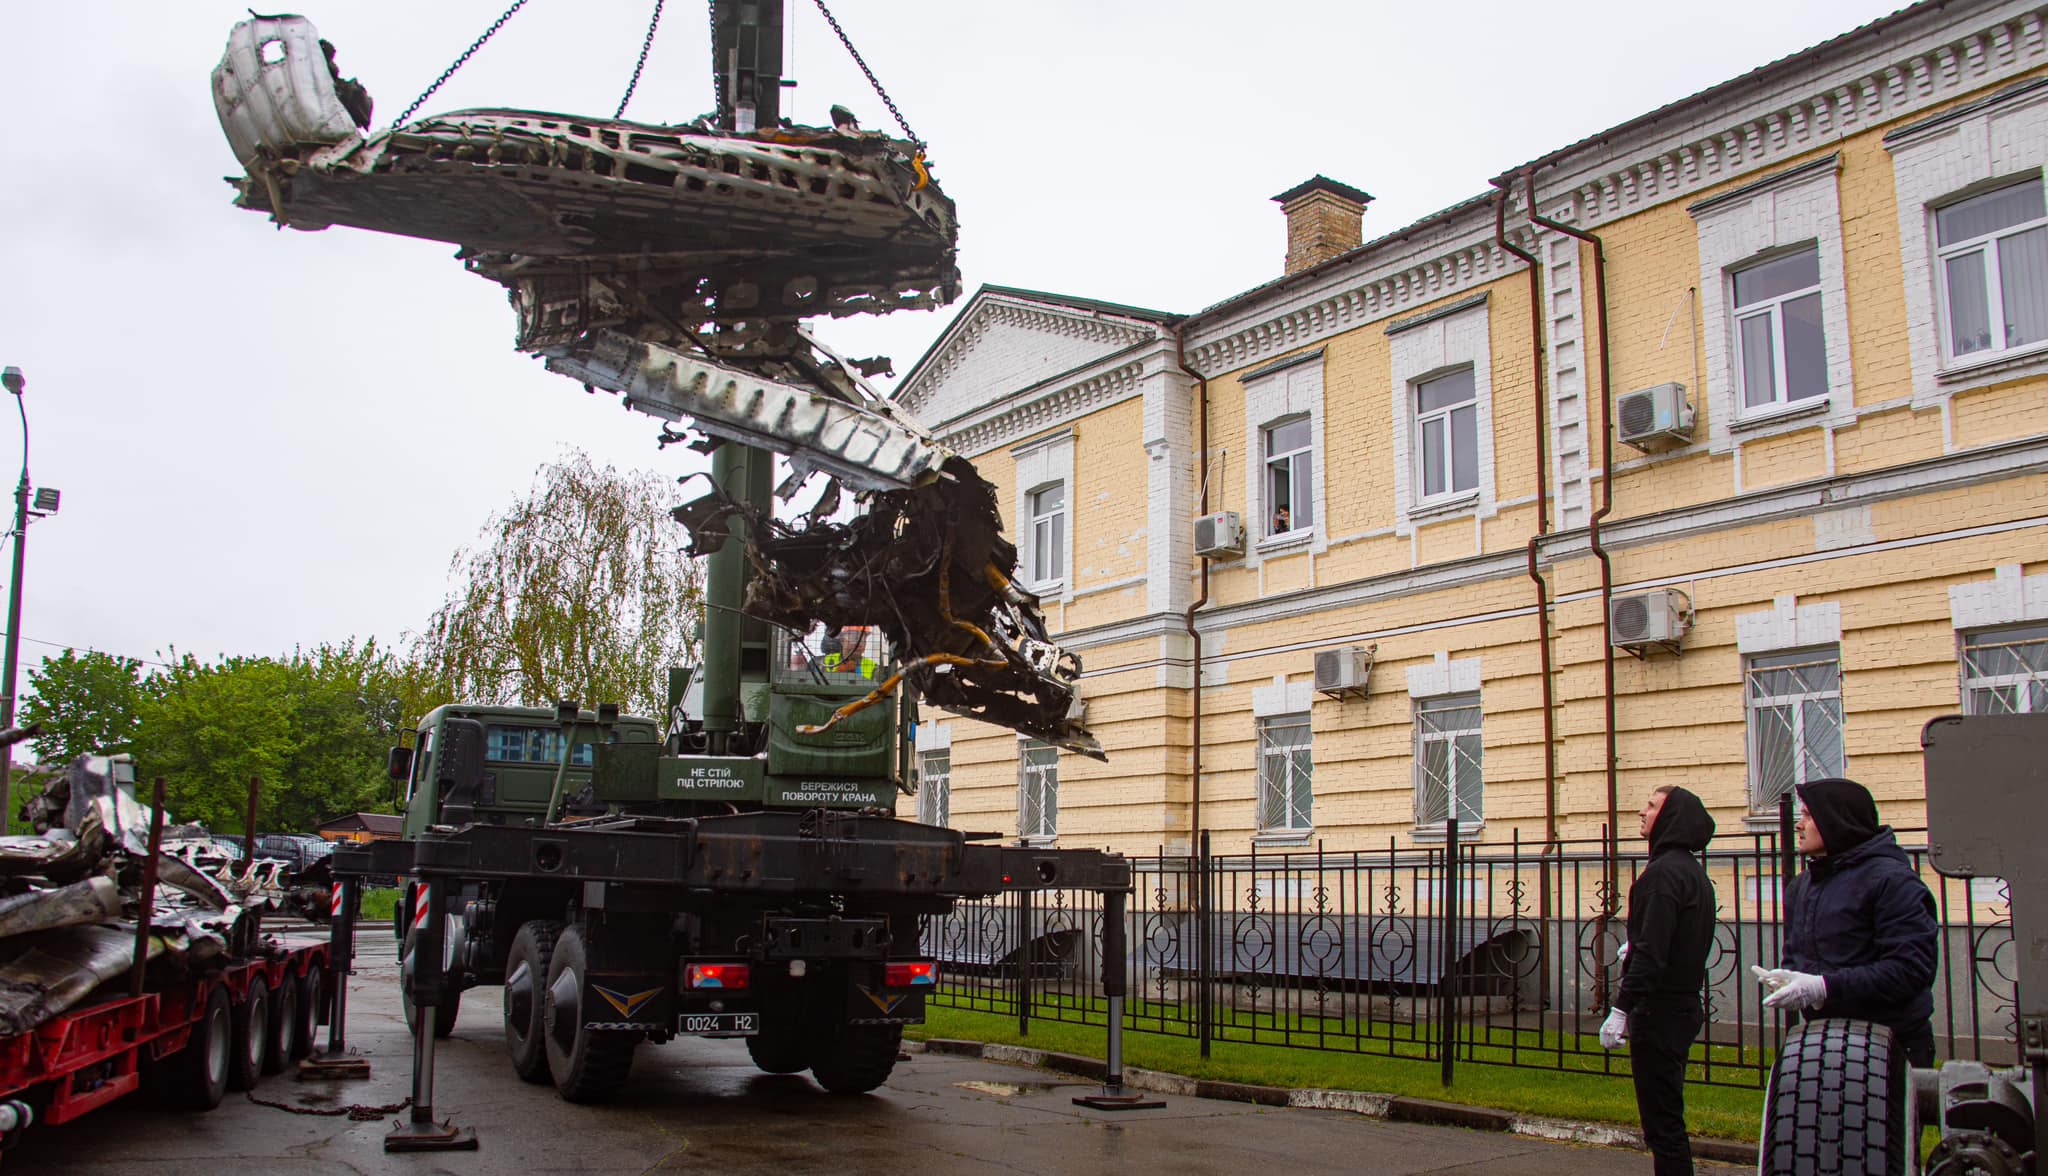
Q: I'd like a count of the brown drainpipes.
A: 3